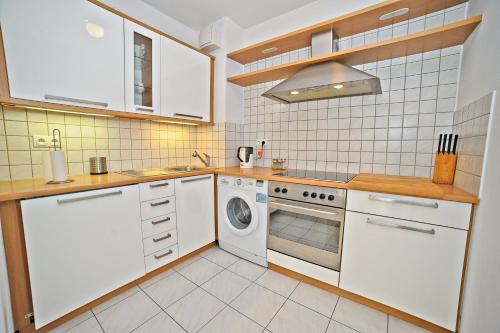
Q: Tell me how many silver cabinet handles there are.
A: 12